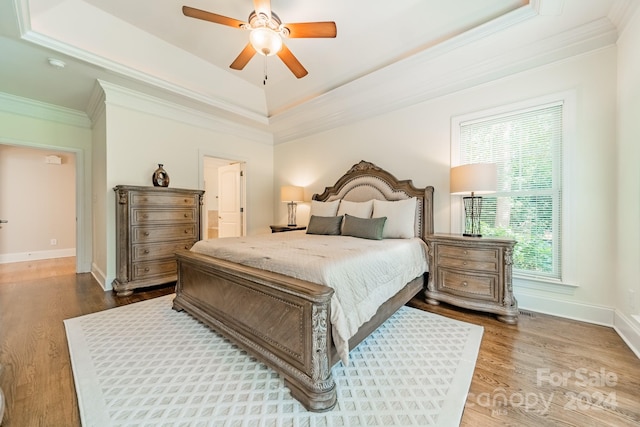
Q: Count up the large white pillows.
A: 3